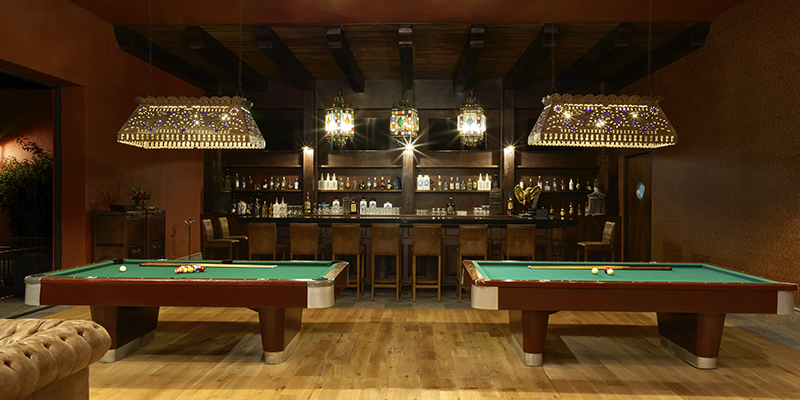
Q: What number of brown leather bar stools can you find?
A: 10